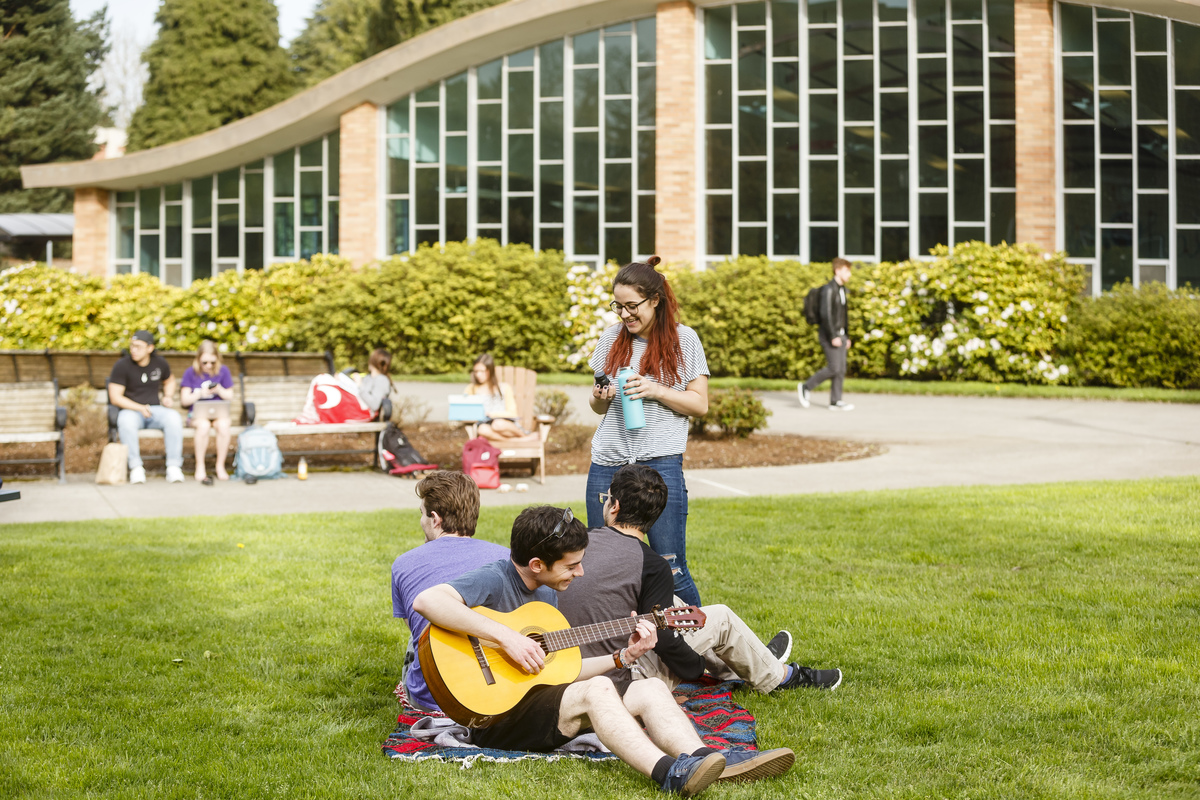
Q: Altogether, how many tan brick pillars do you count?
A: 4